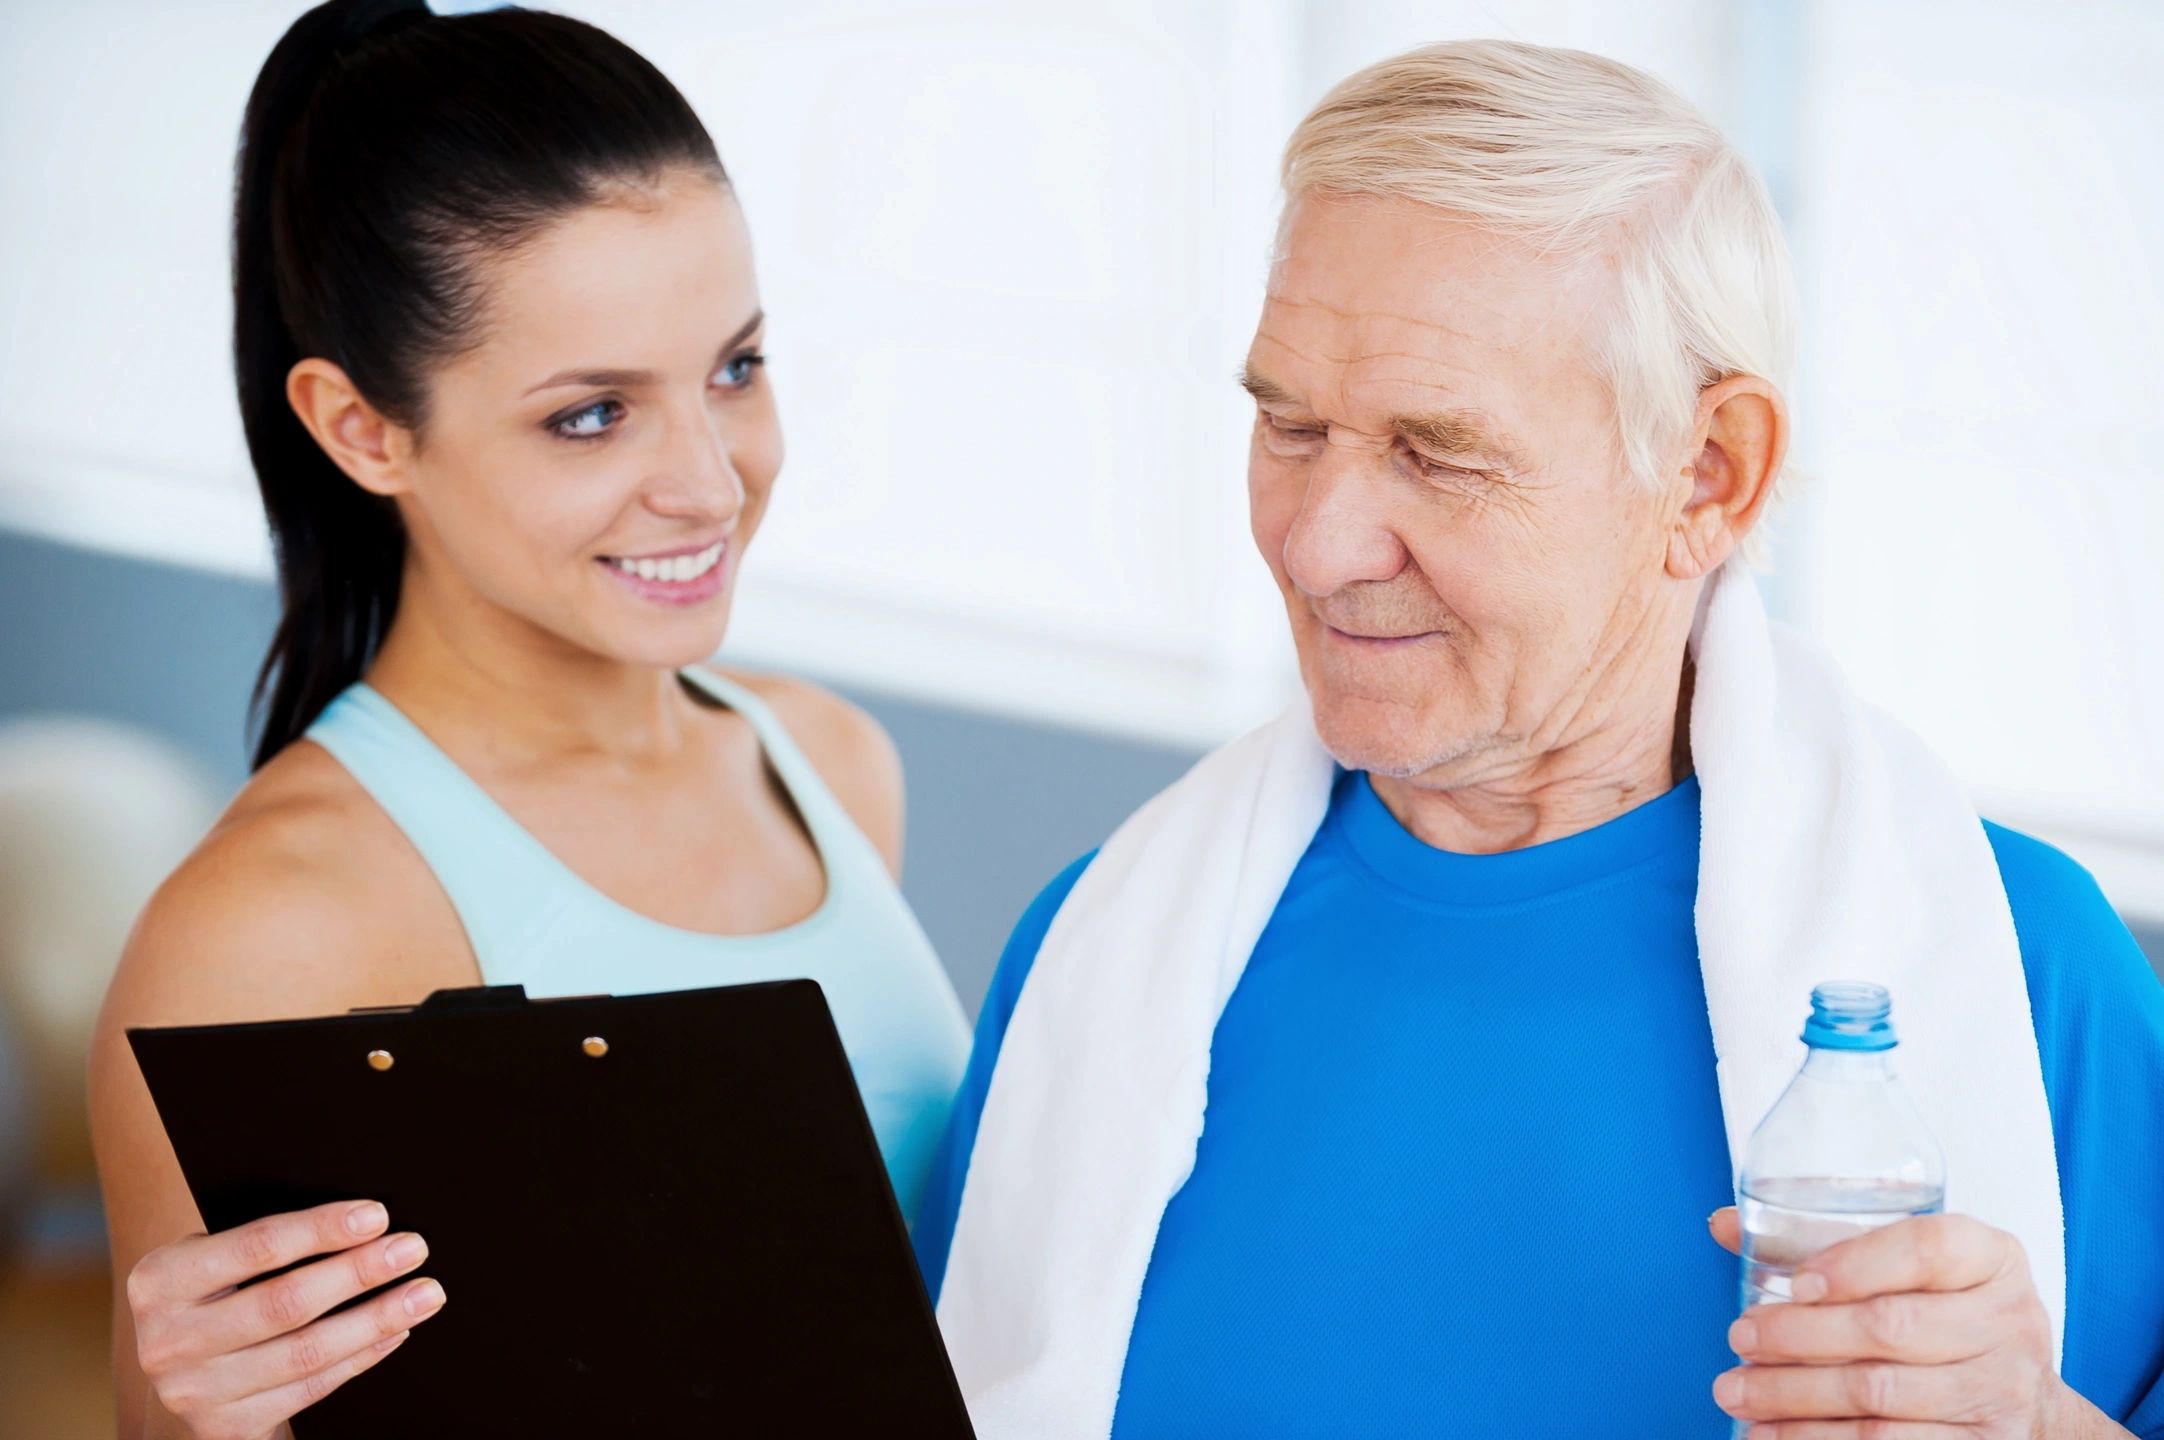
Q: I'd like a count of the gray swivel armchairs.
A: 0